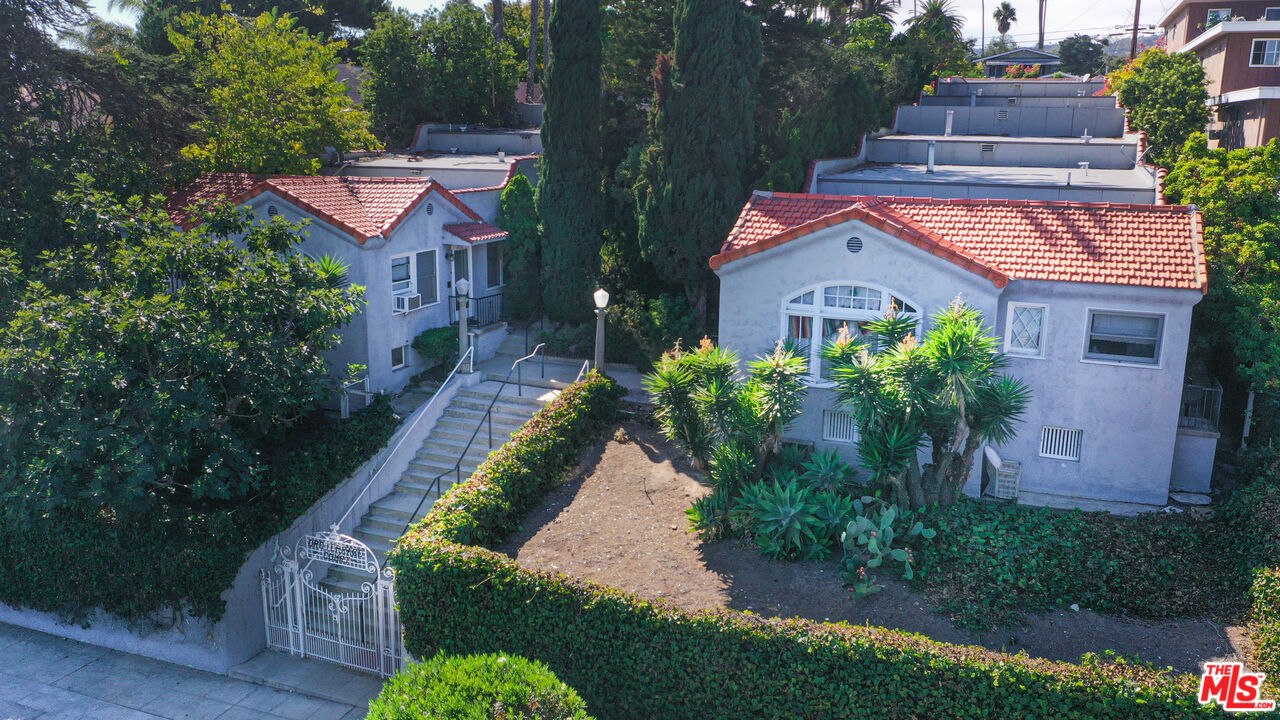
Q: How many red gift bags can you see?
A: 0